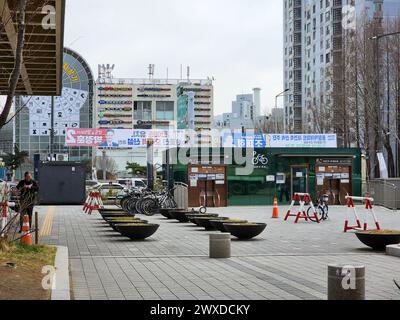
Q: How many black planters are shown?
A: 13